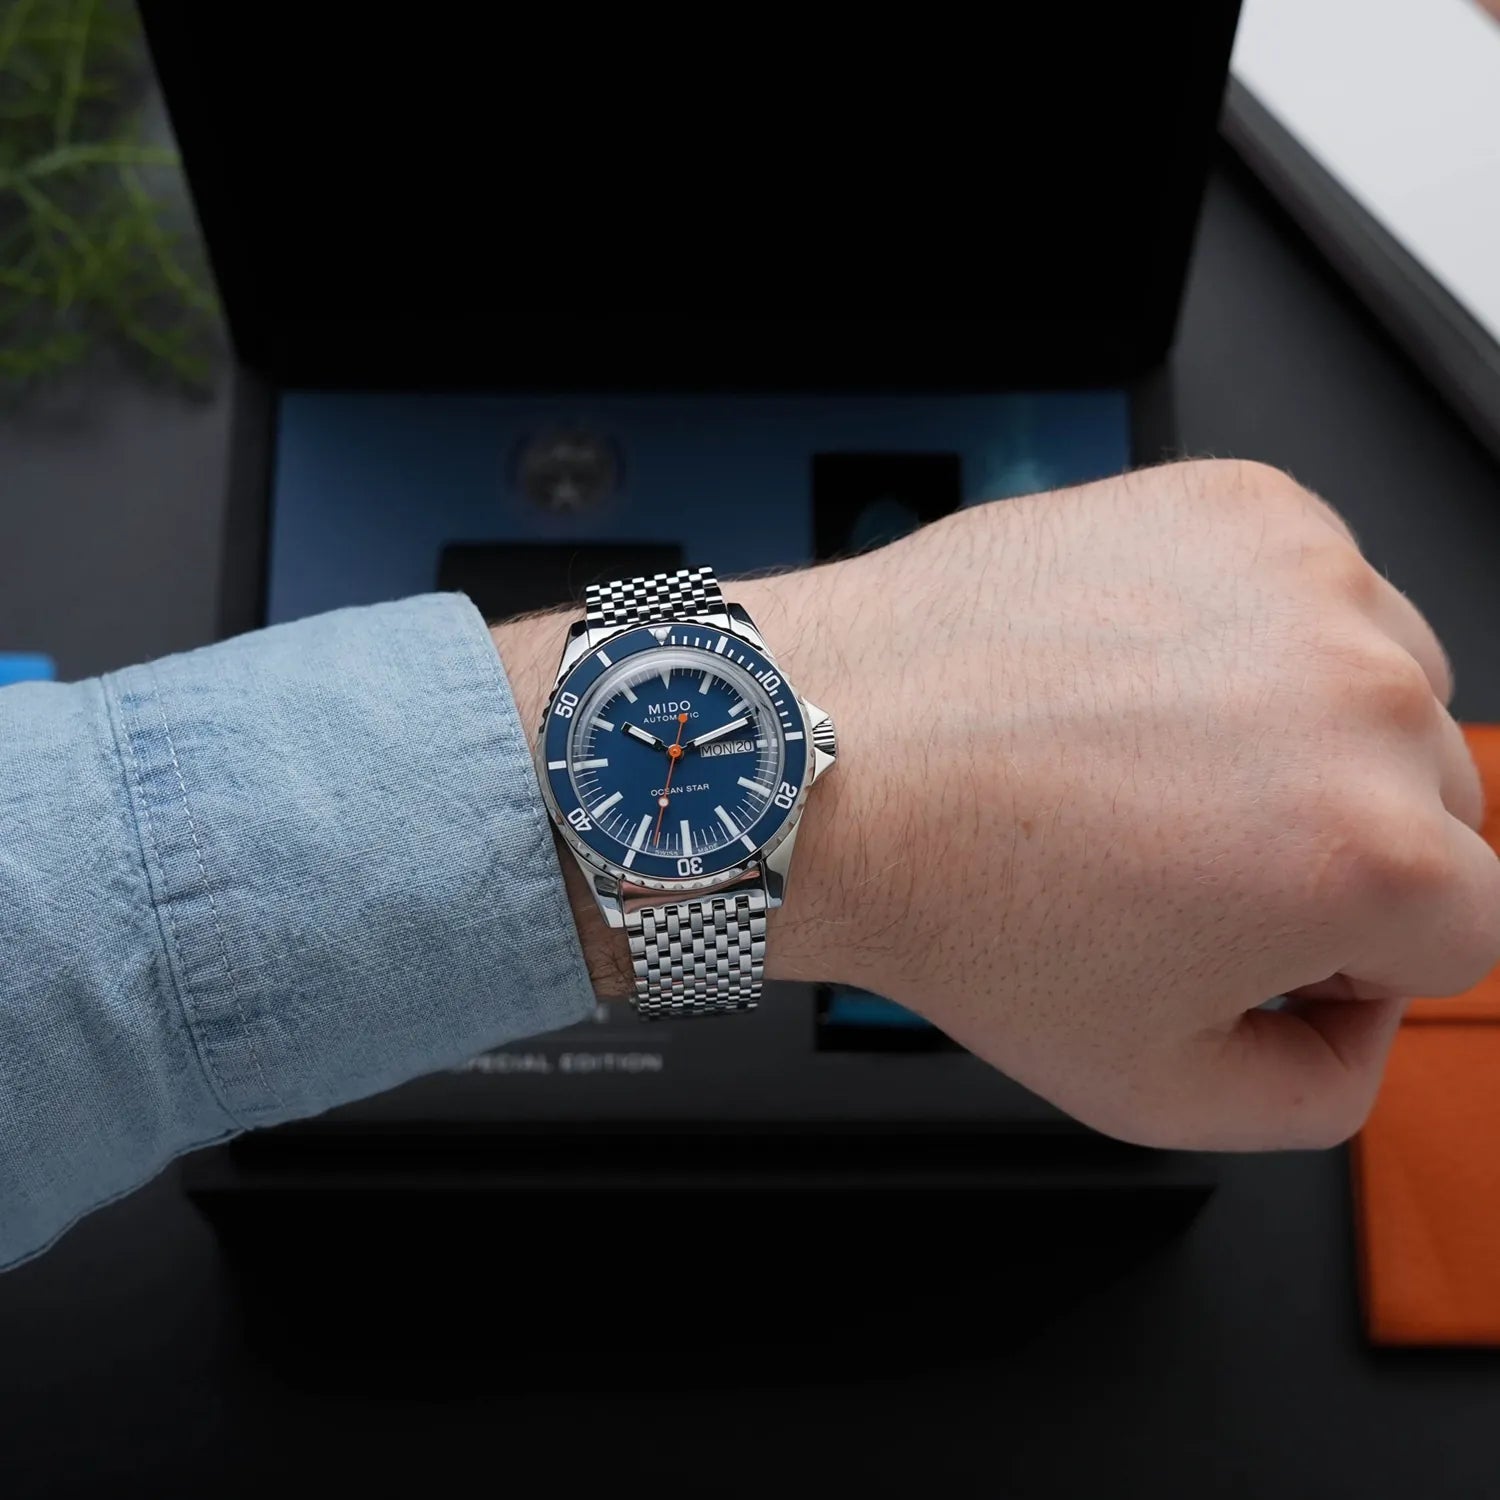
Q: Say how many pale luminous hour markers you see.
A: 12